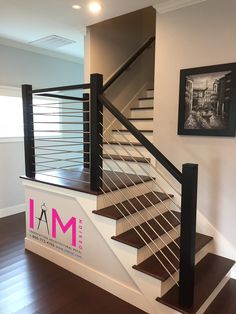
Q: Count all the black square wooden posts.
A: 4